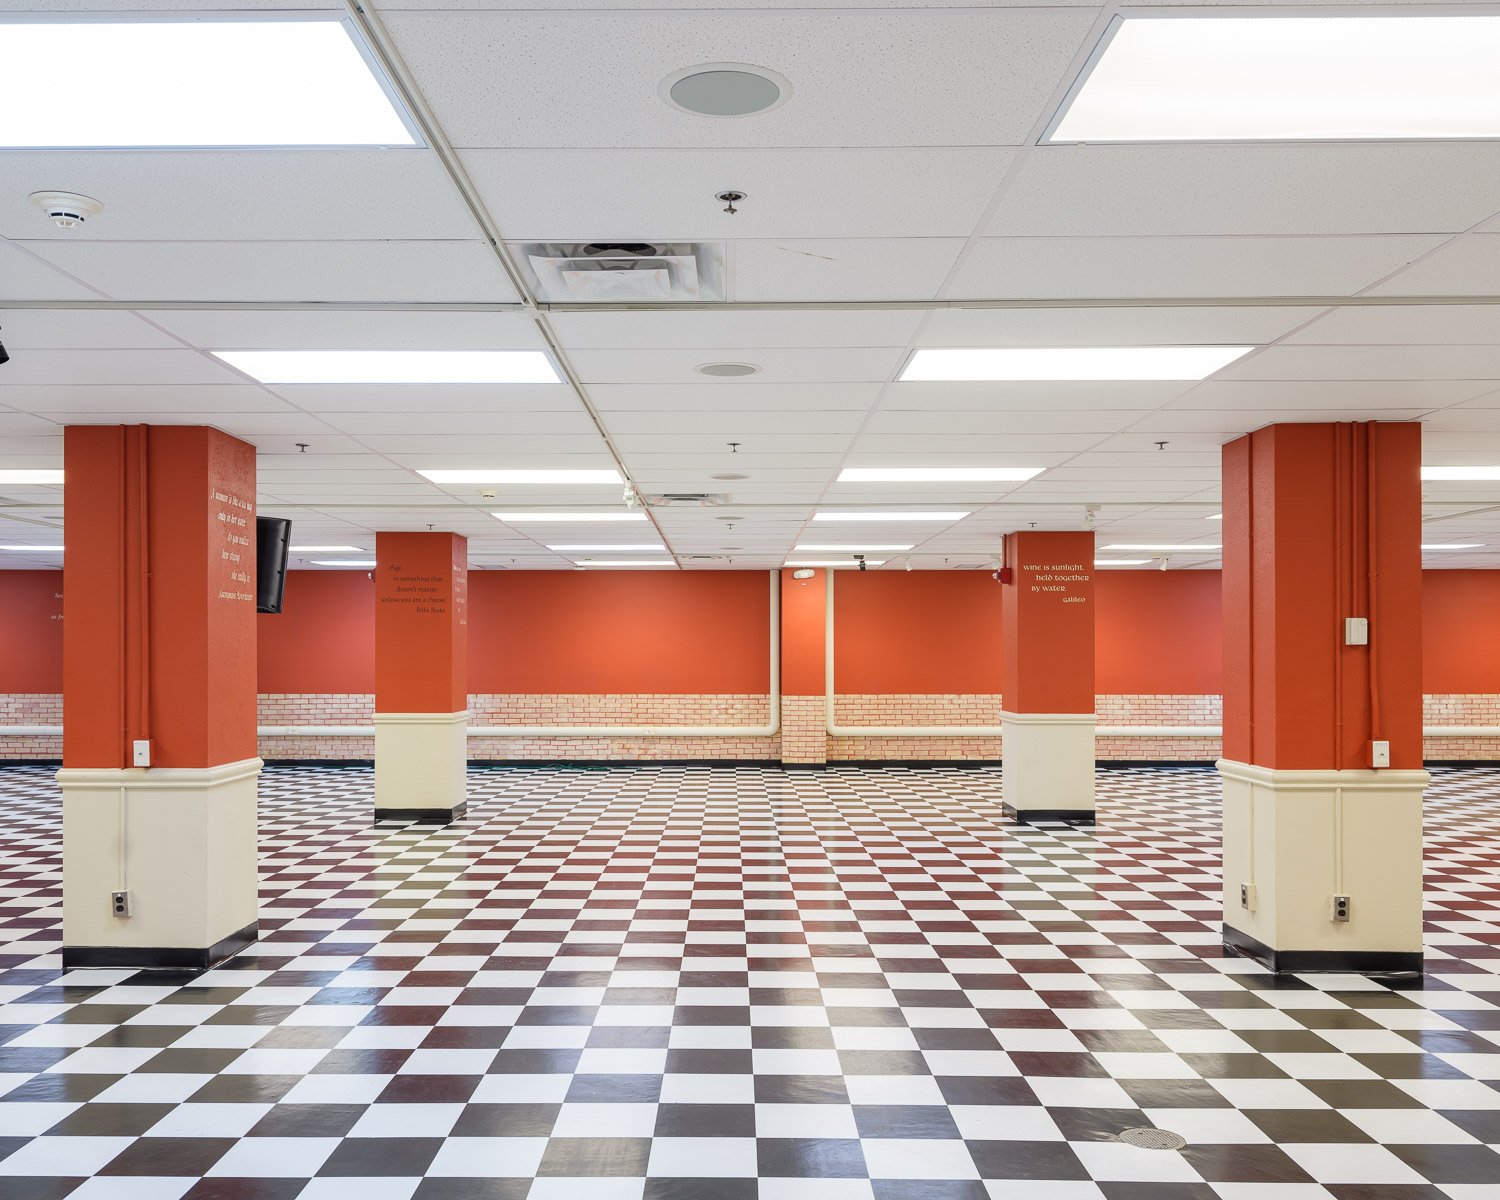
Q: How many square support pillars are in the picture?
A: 4